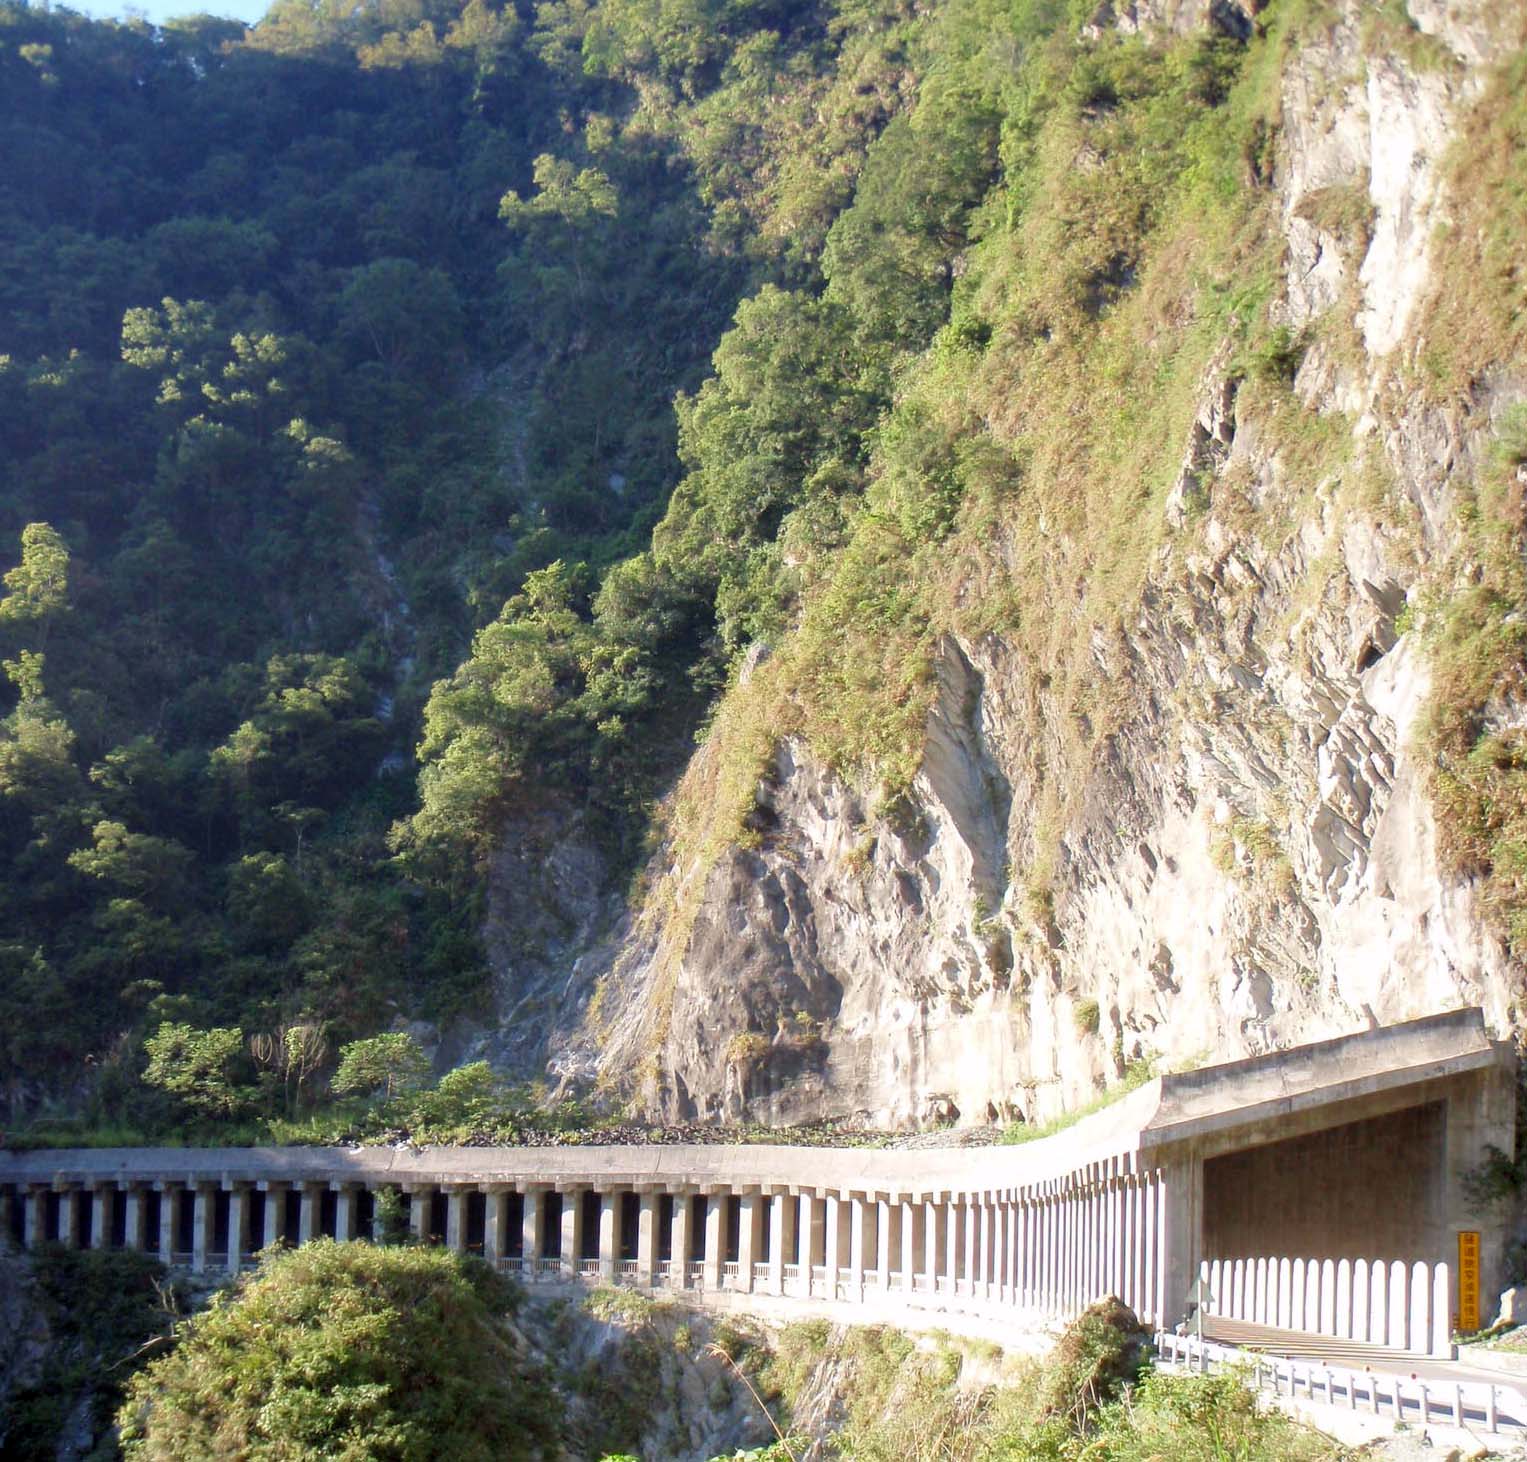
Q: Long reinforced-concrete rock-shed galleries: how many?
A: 1